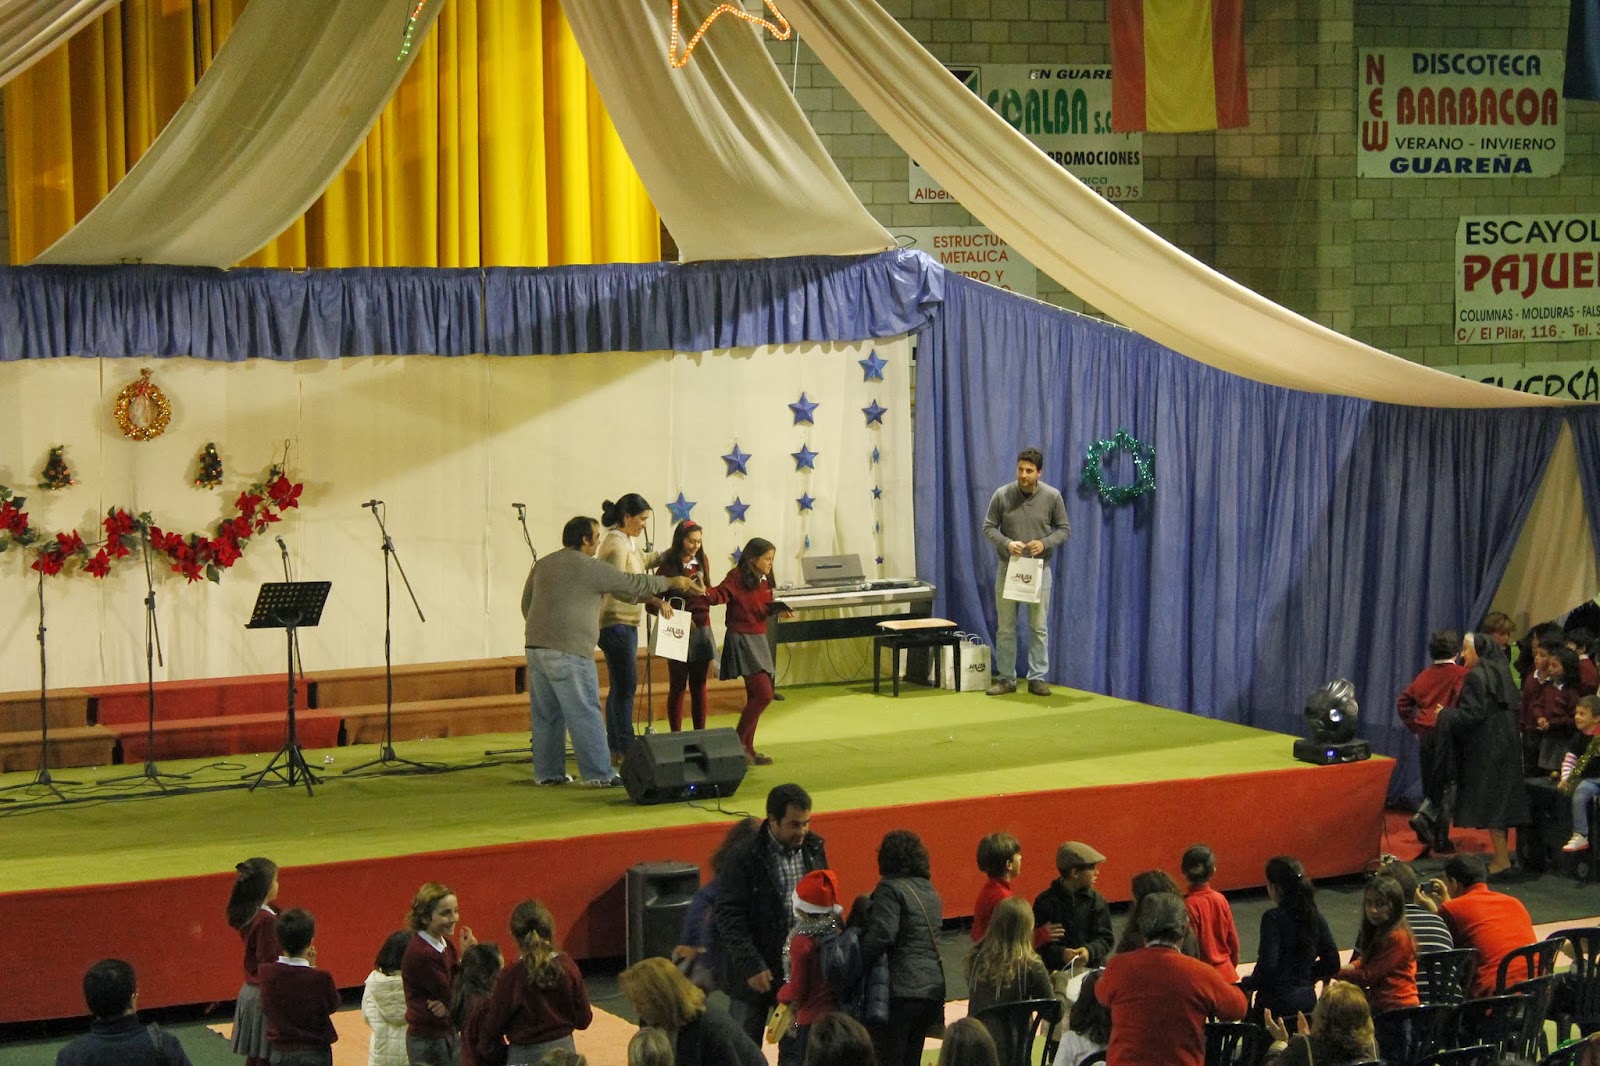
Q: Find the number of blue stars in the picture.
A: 14